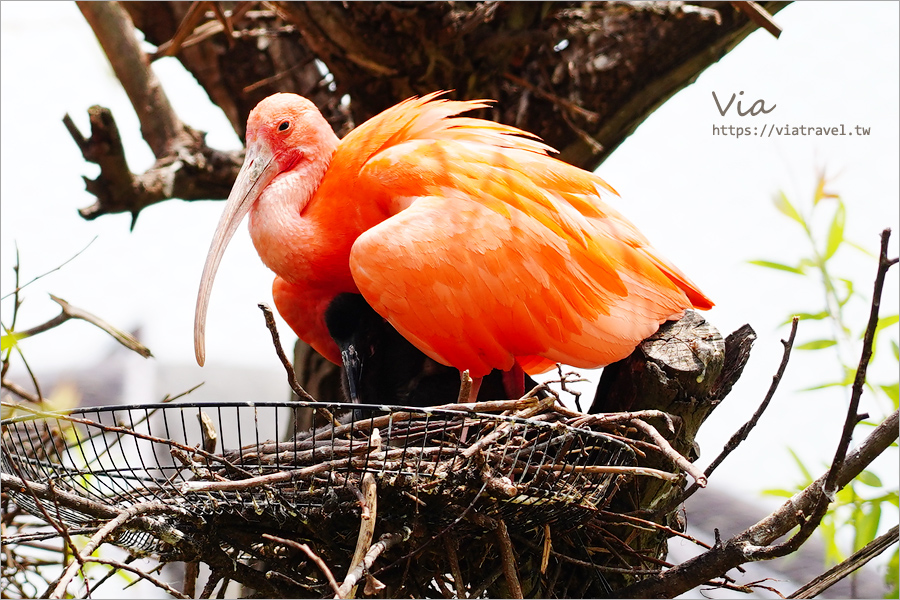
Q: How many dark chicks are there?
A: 1